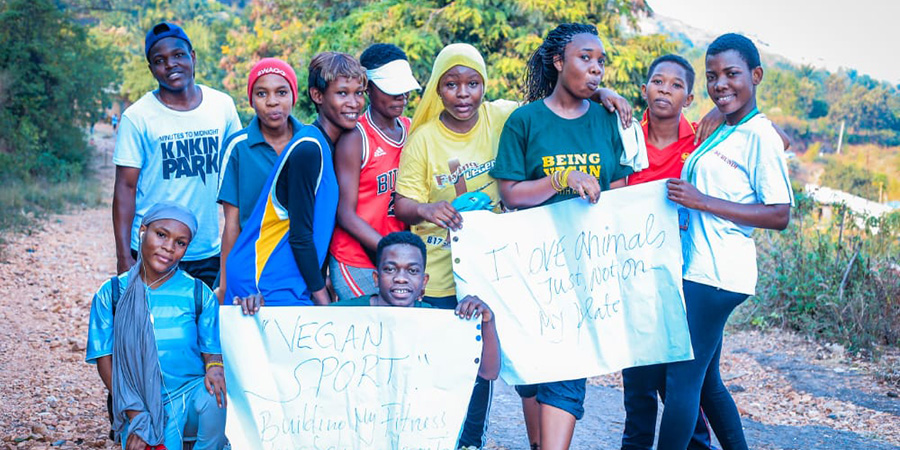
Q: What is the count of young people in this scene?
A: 10